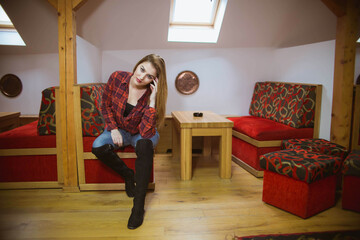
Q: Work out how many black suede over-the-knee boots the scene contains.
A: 2